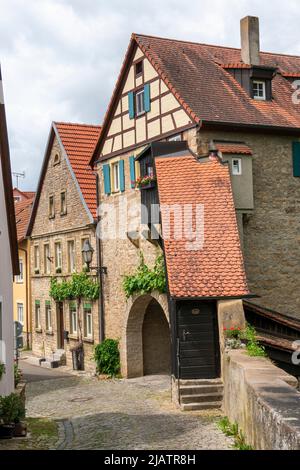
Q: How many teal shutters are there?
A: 6